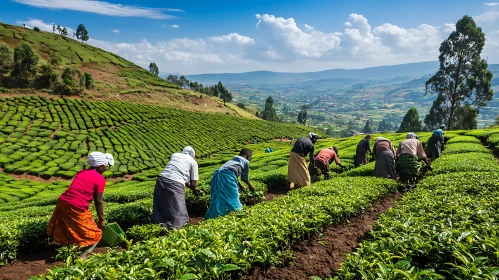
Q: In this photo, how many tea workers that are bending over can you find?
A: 9